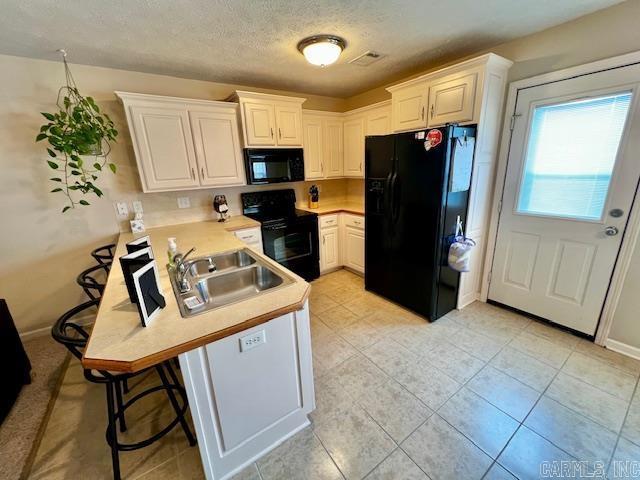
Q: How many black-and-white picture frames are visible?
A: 3